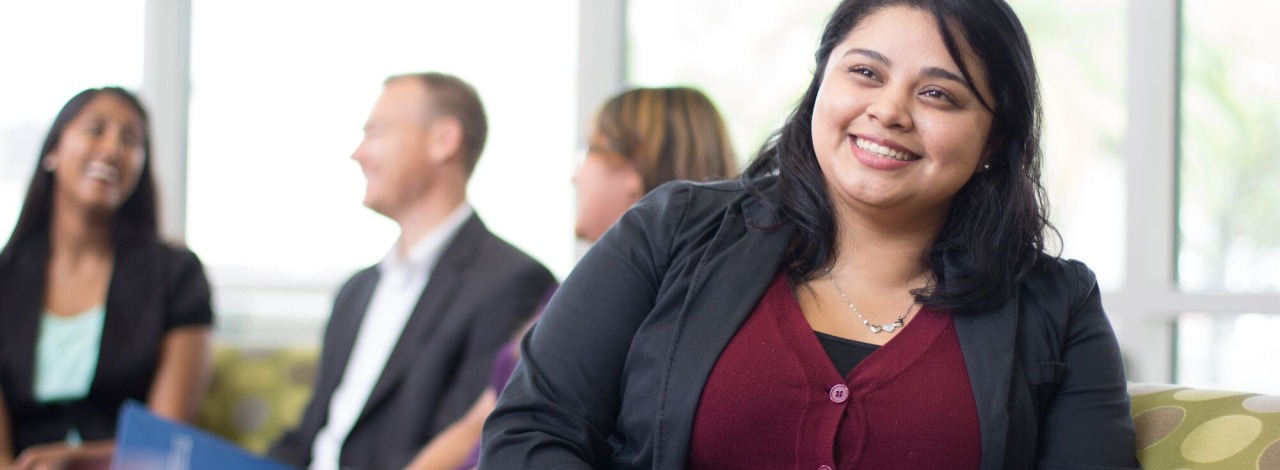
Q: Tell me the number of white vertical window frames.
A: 3